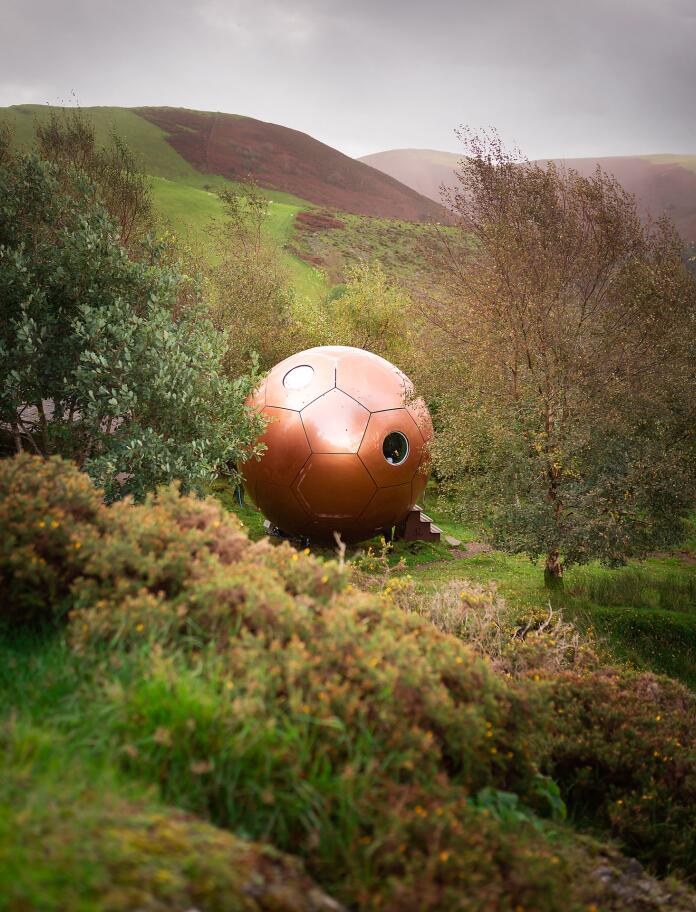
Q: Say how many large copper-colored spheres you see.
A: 1